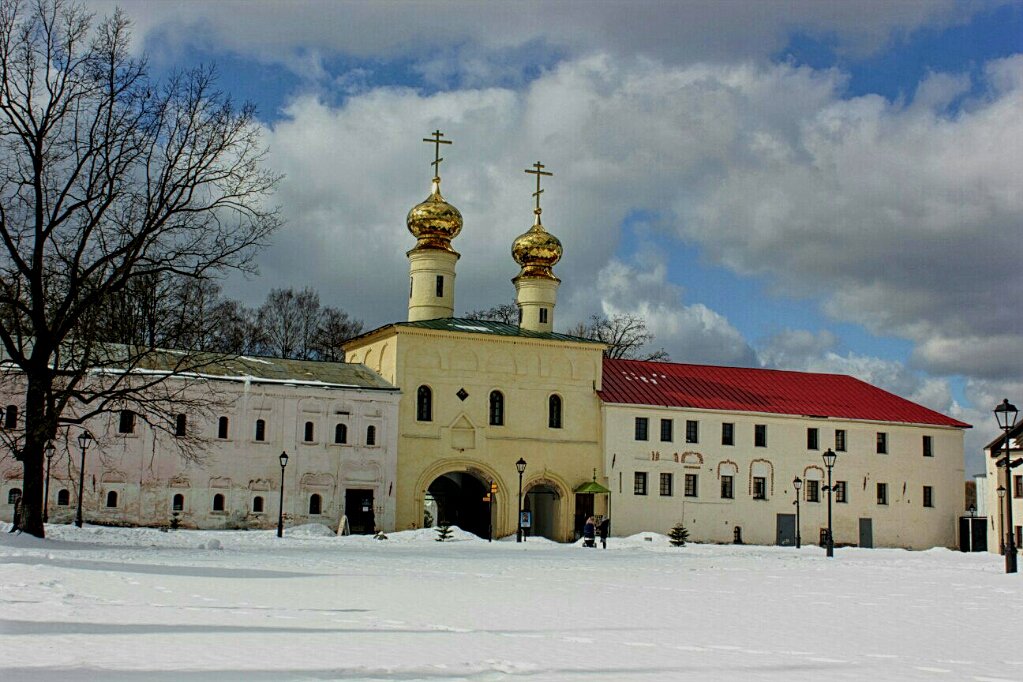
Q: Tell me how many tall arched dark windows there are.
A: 3